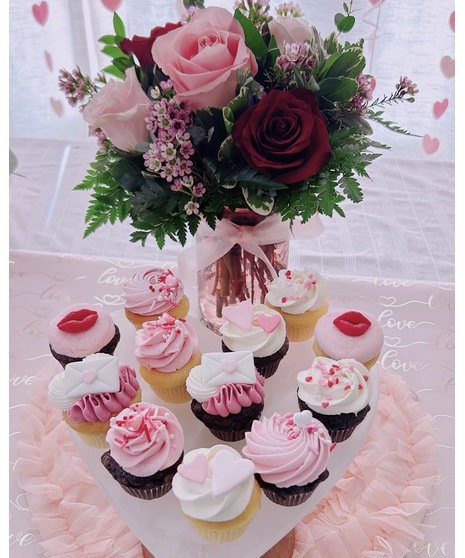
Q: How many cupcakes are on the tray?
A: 12